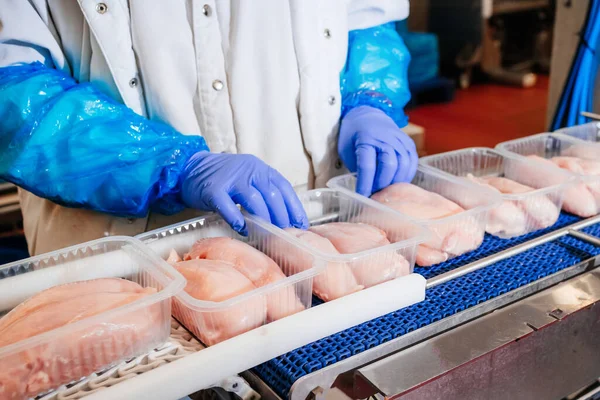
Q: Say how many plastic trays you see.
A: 7